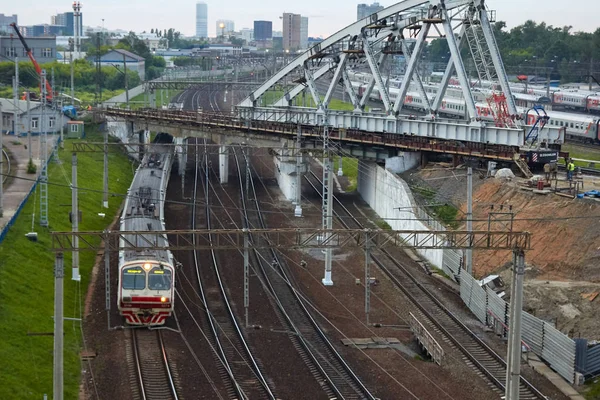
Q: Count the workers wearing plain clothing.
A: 2